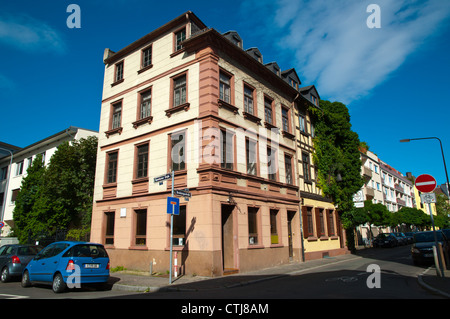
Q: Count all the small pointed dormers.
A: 5